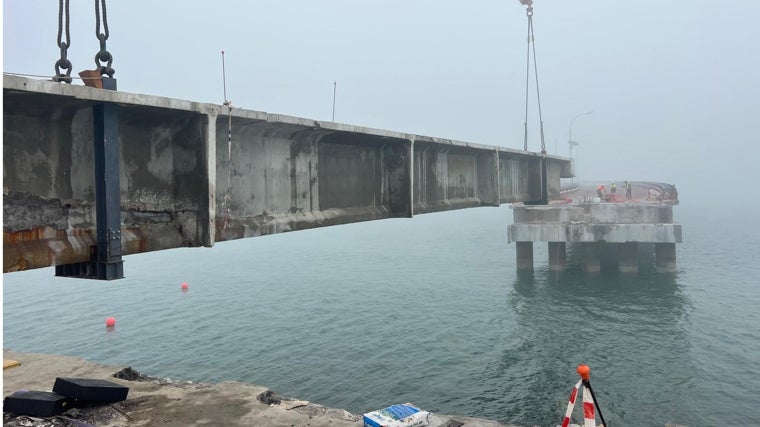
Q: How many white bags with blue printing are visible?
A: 1